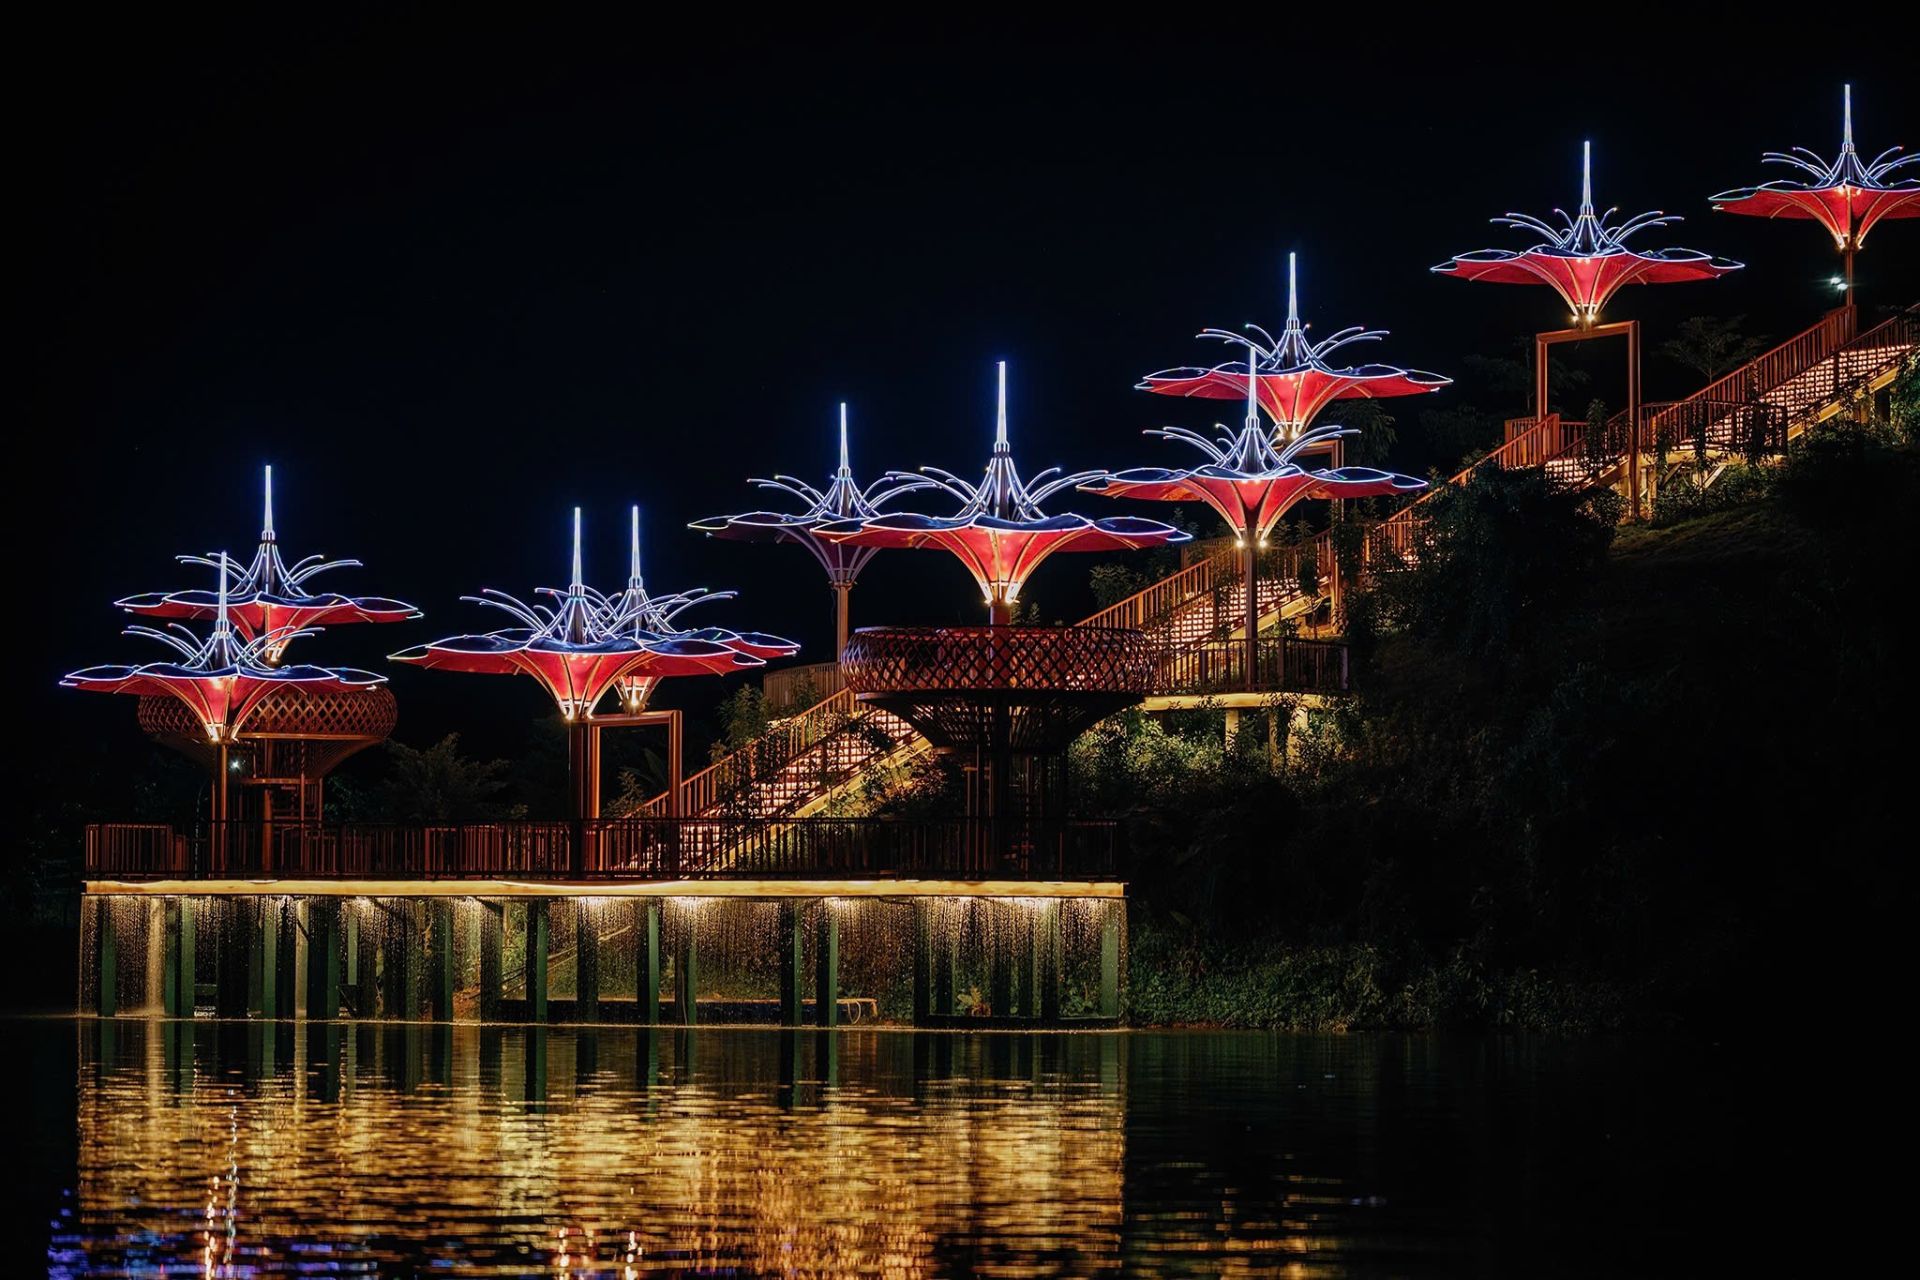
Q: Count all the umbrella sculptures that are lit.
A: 10